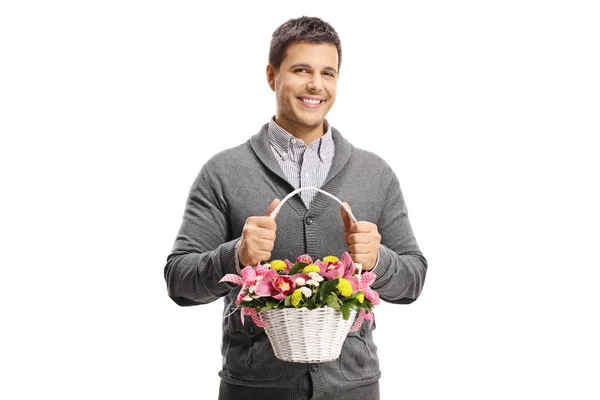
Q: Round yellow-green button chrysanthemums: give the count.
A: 6